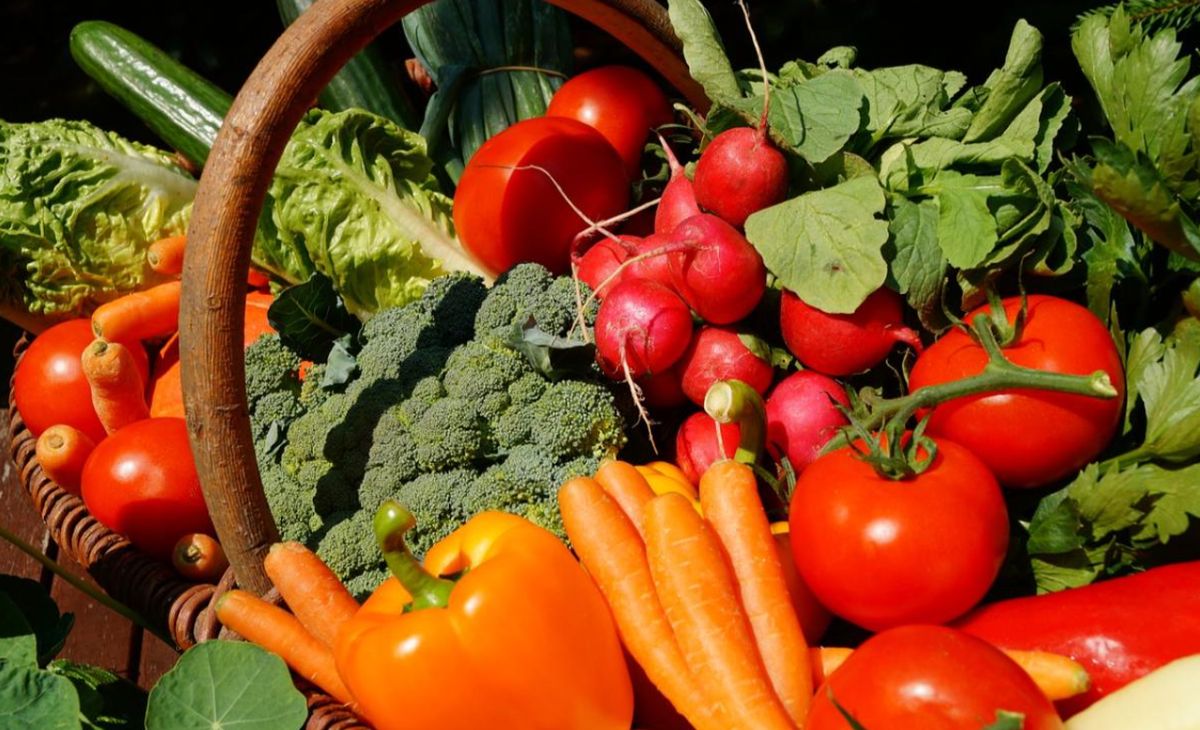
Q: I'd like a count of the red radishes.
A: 11